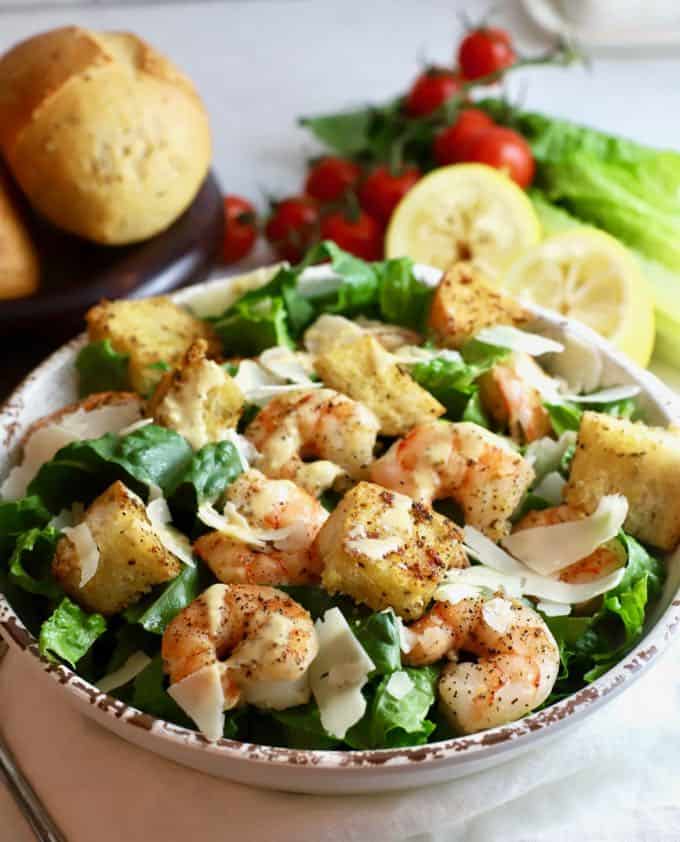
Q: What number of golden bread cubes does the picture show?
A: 7